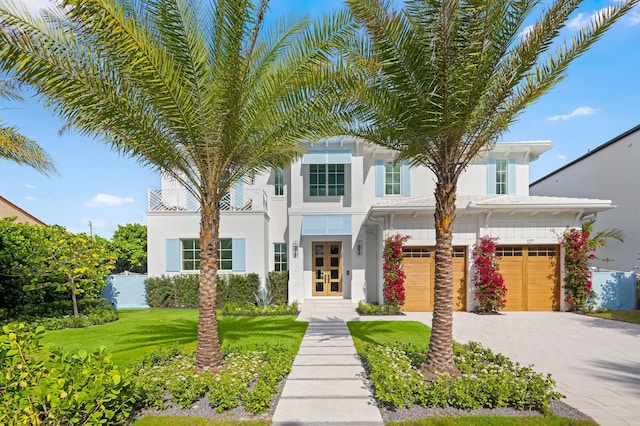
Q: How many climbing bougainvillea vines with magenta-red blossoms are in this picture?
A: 3